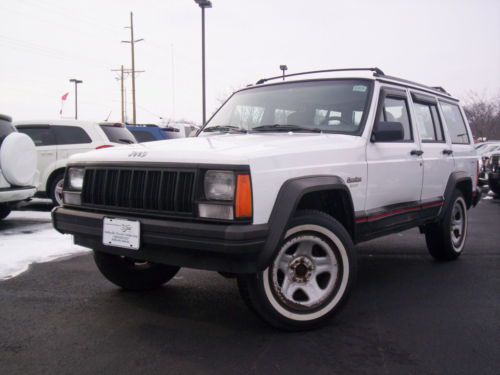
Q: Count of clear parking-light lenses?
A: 2